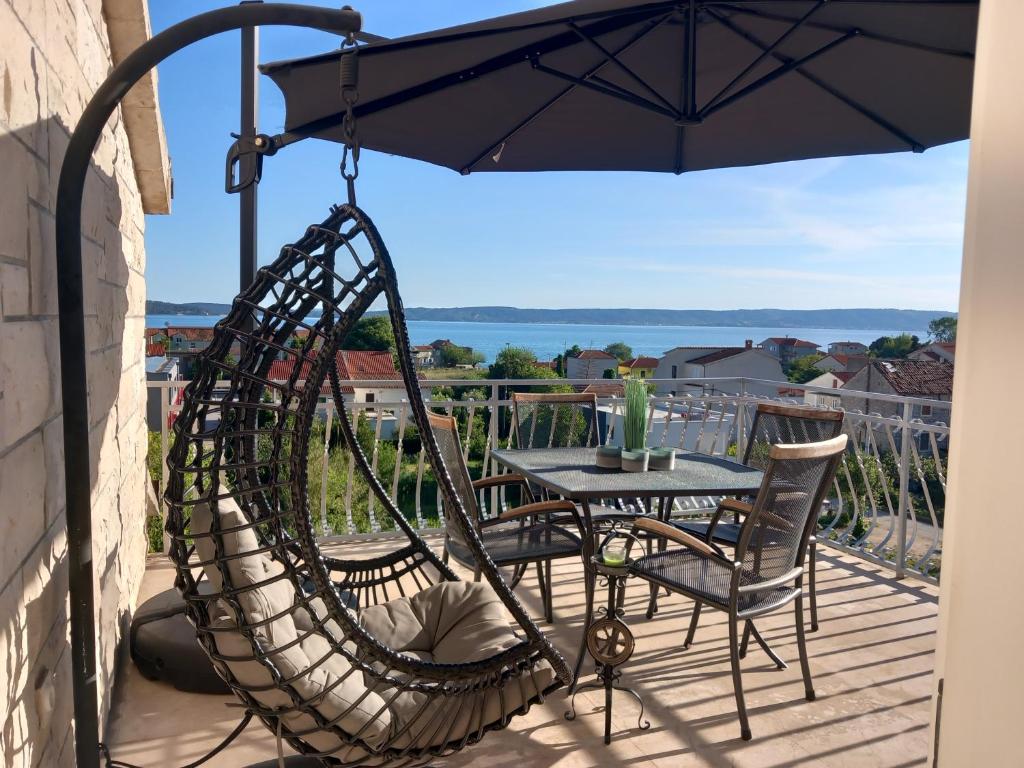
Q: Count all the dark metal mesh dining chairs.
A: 4